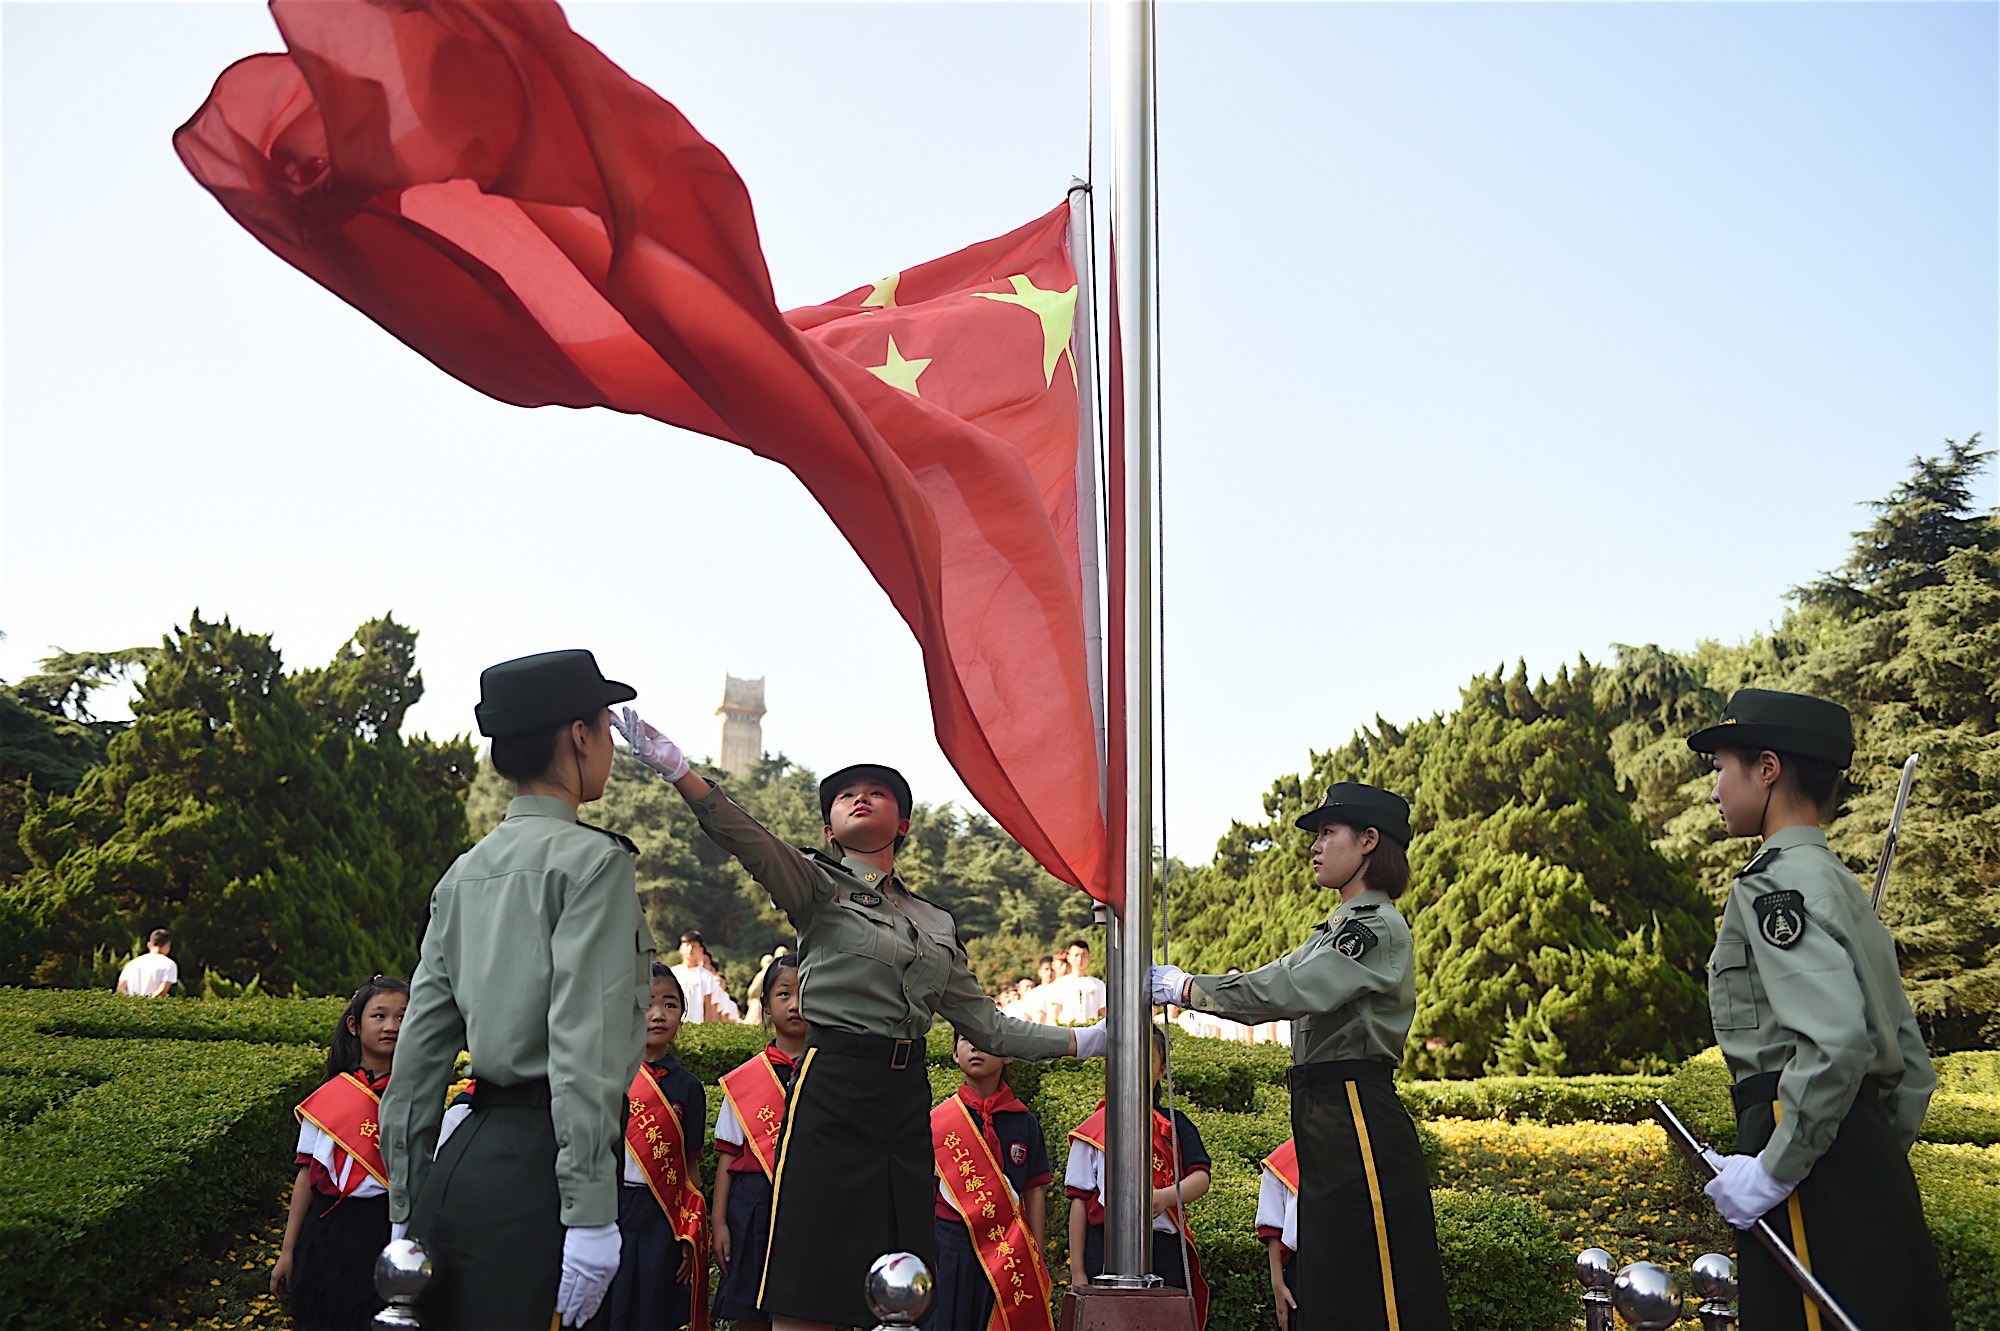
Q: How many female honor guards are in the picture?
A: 4